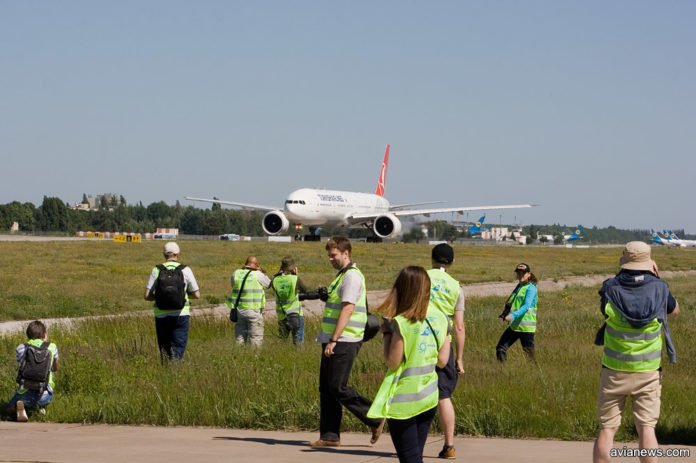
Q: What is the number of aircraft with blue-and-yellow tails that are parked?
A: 5